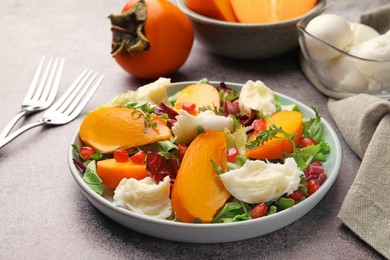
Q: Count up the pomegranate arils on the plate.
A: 11